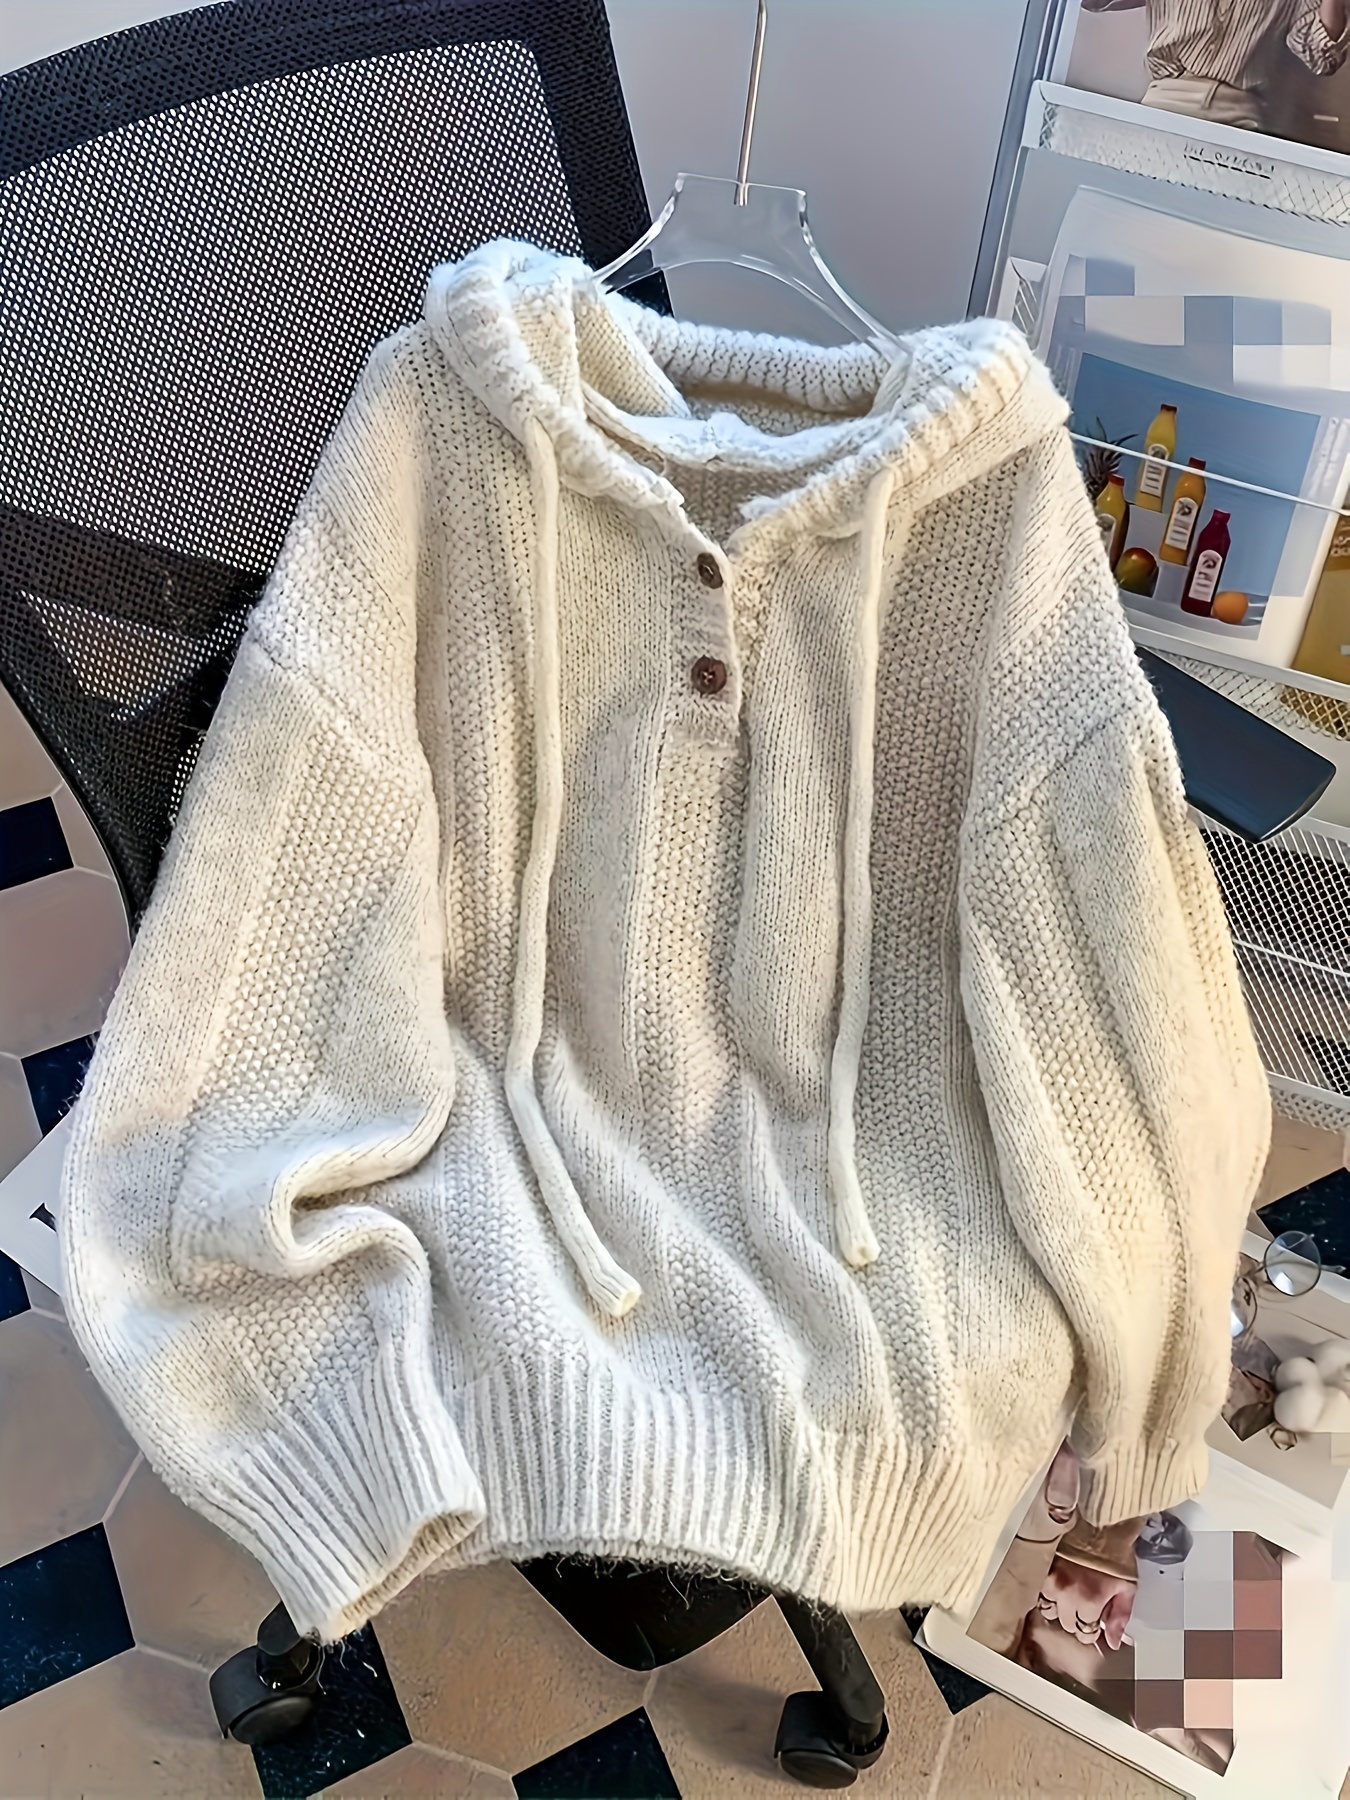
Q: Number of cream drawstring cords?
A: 2